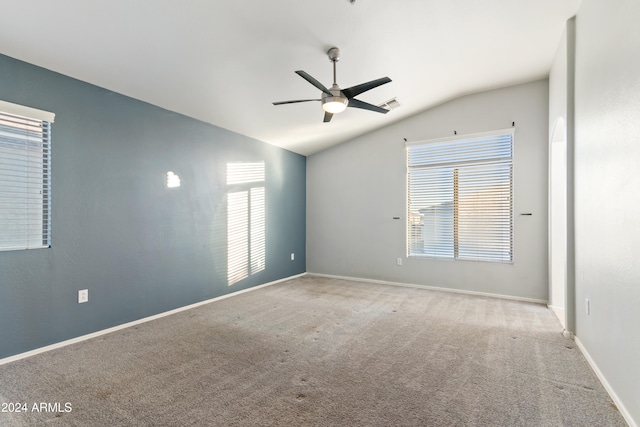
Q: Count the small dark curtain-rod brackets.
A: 3